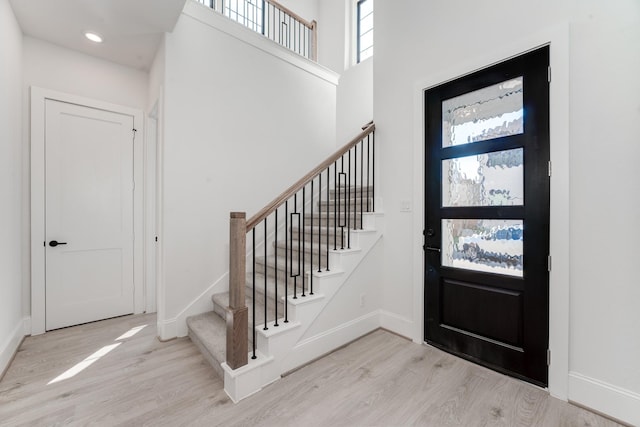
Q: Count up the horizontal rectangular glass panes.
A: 3